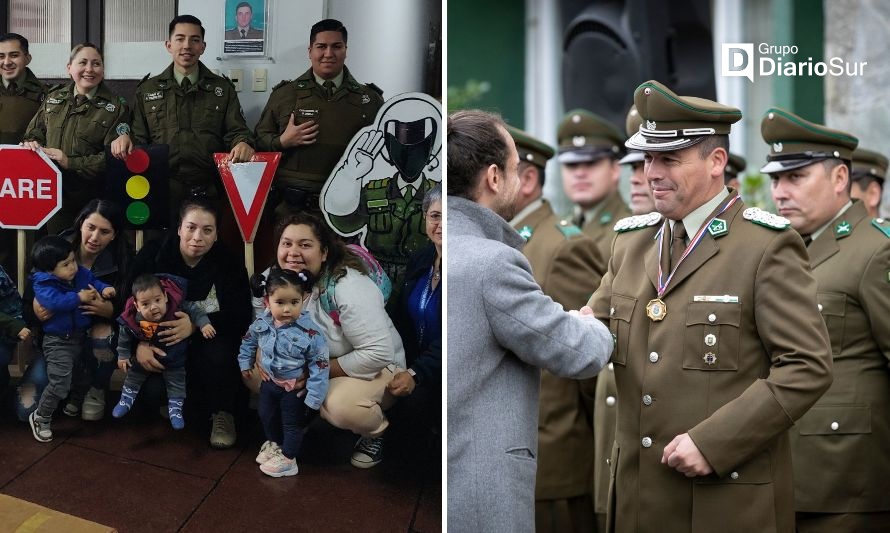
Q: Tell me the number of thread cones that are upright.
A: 0